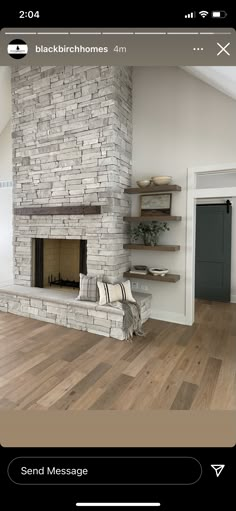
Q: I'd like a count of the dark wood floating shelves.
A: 4